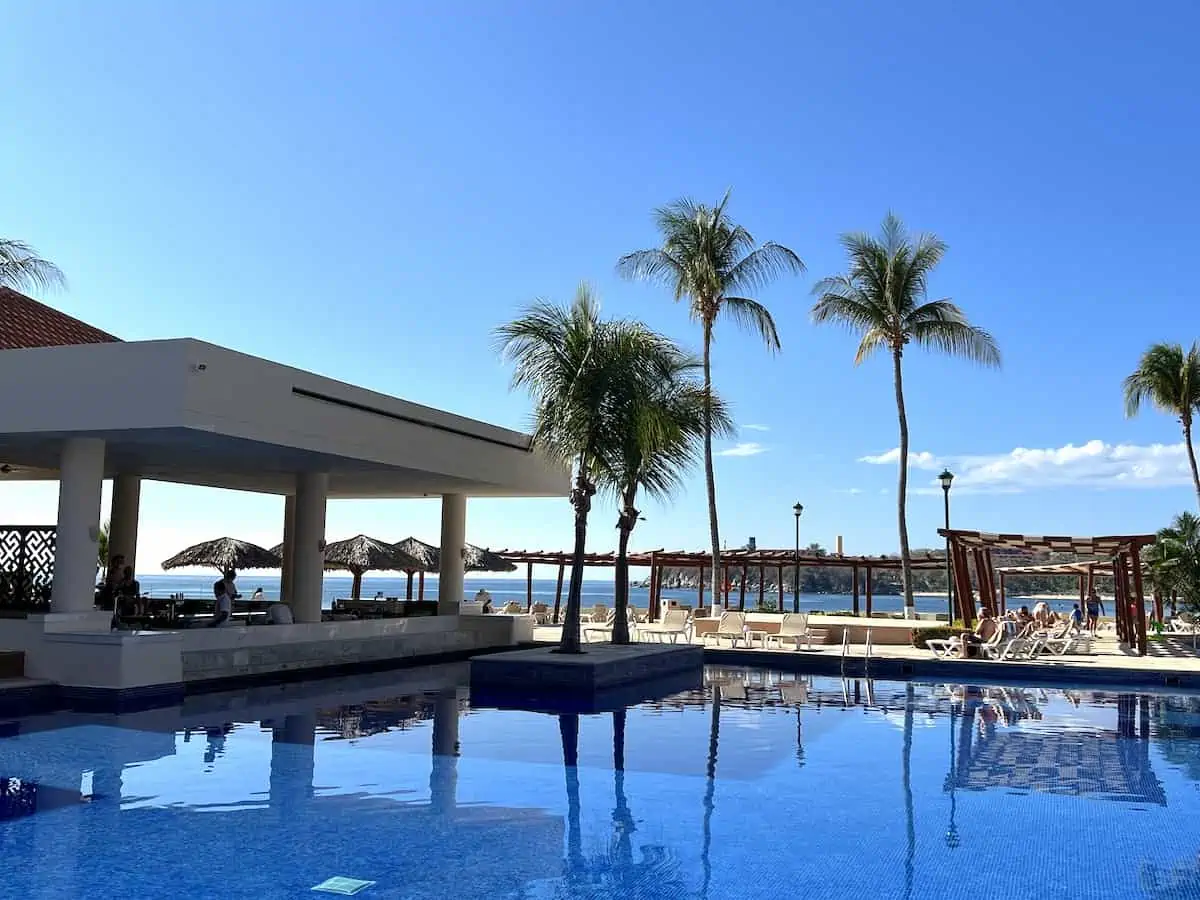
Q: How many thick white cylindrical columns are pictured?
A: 5